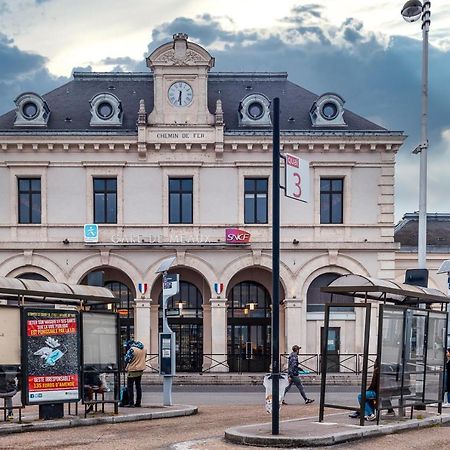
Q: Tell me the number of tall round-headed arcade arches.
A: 5